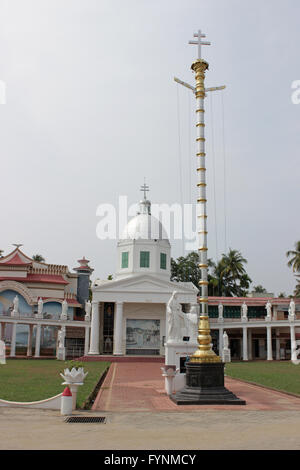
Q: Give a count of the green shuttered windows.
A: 3